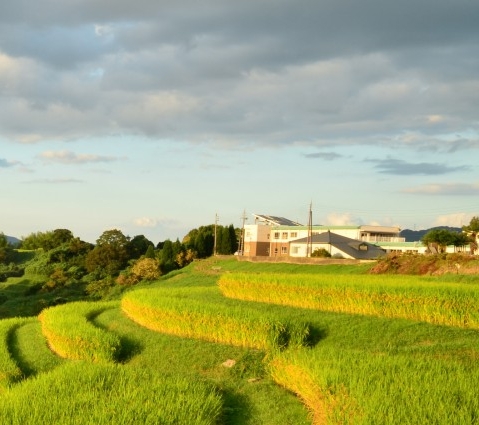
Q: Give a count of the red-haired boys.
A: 0